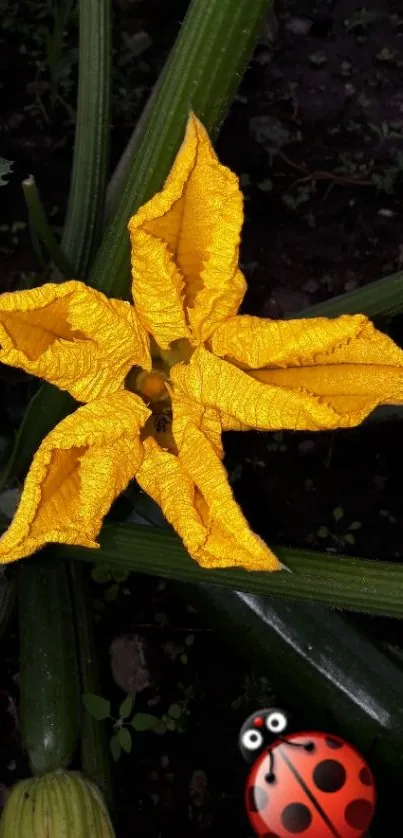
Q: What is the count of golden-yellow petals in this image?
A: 5